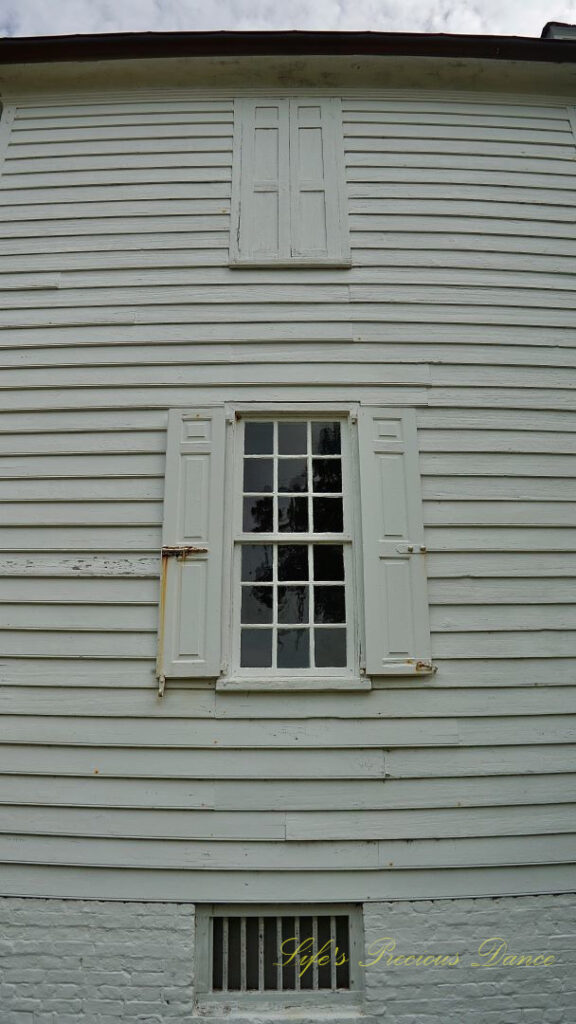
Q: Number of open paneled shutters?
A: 2